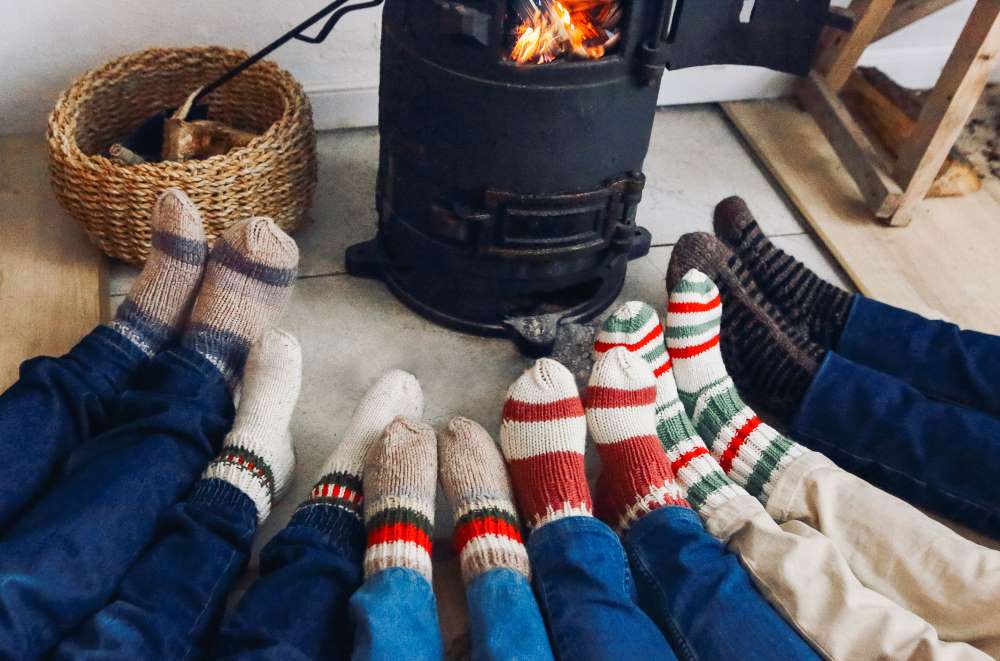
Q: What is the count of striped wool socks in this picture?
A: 12